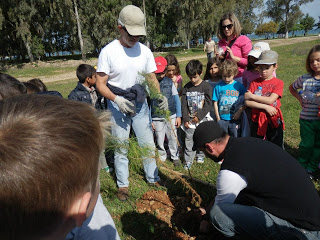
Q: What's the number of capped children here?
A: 3